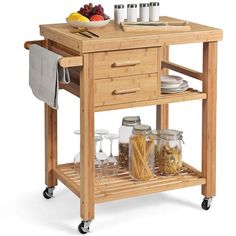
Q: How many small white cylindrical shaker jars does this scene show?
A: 4